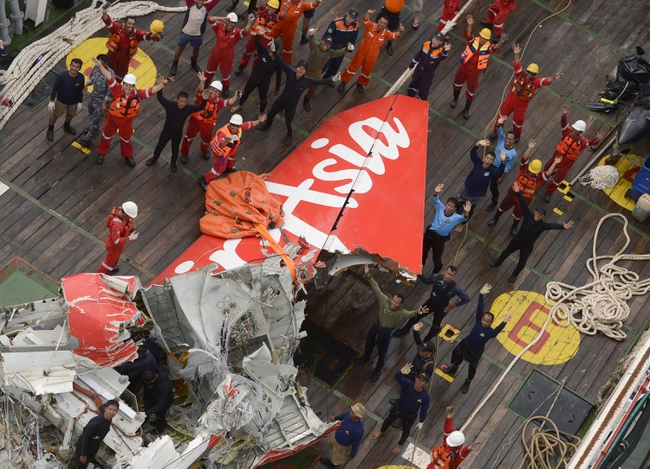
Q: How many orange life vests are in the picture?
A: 11